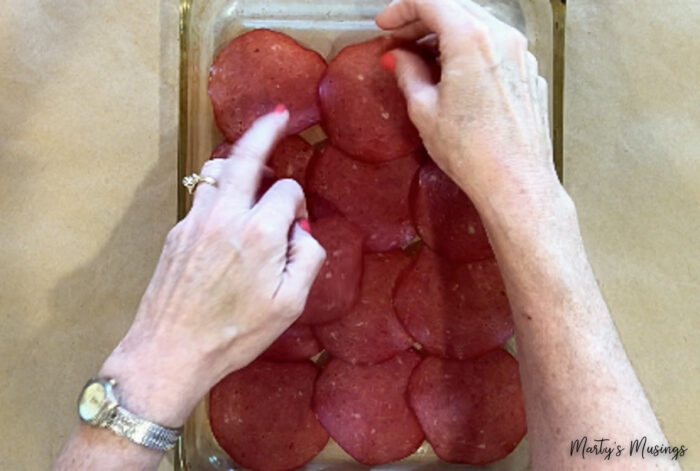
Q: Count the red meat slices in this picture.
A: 12